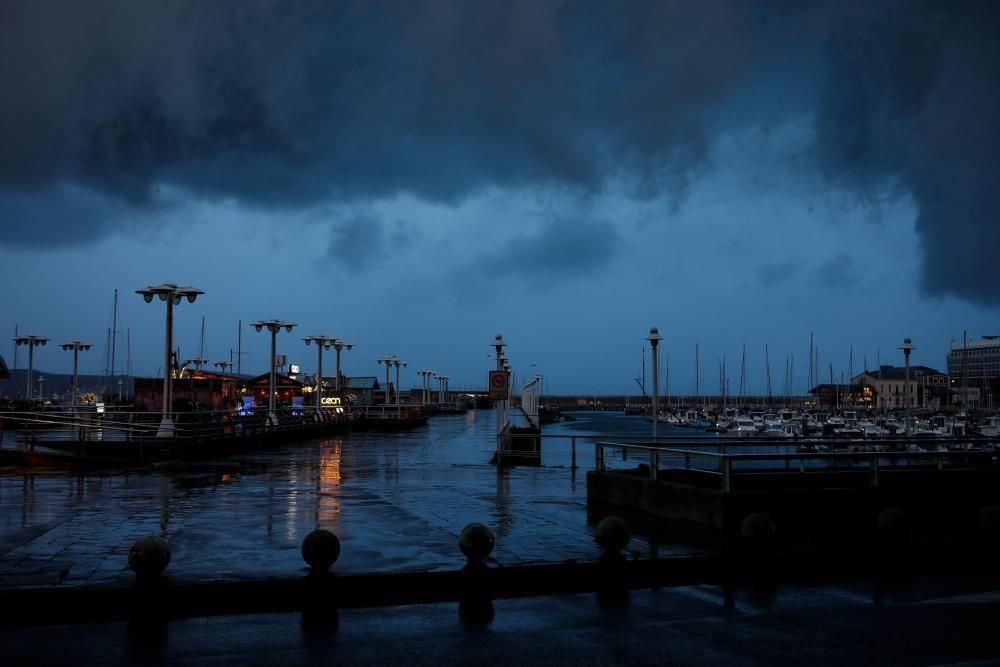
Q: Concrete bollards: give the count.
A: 7